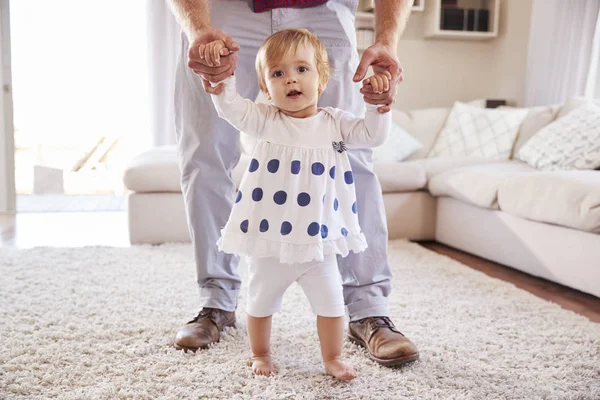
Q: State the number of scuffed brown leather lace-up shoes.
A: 2